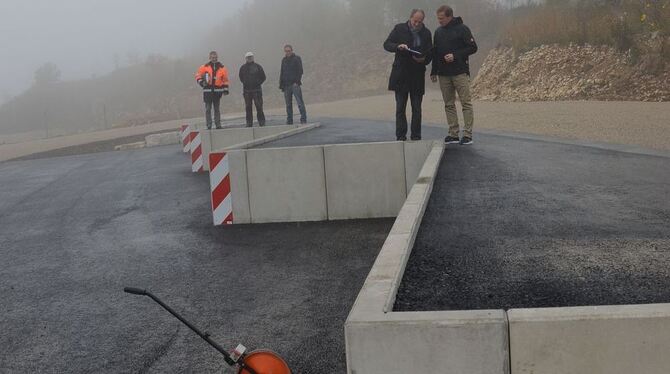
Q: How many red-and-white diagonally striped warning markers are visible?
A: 3